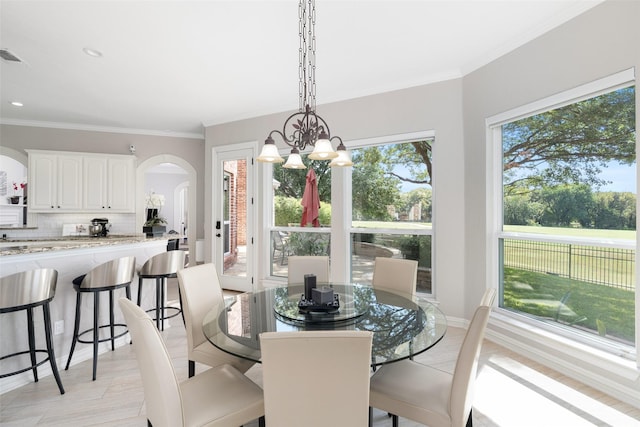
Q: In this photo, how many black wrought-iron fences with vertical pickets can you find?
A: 1